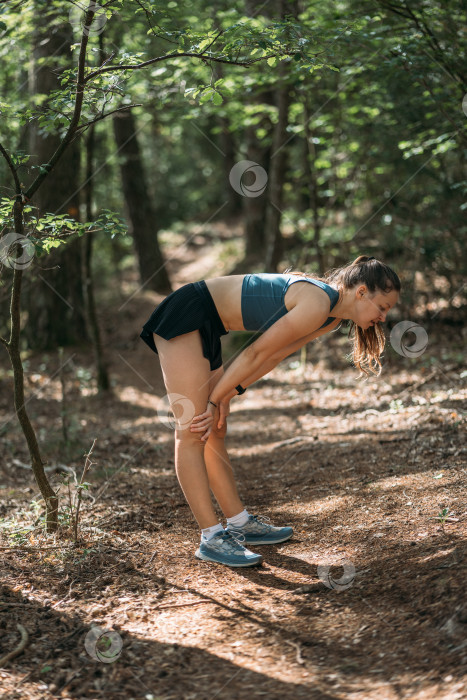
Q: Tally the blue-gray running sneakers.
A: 2